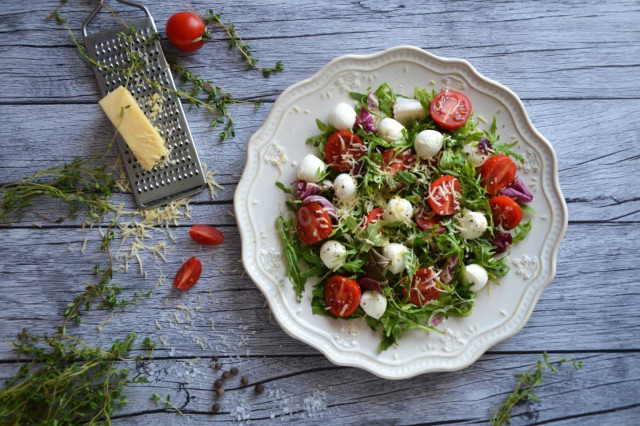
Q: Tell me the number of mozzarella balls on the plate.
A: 12